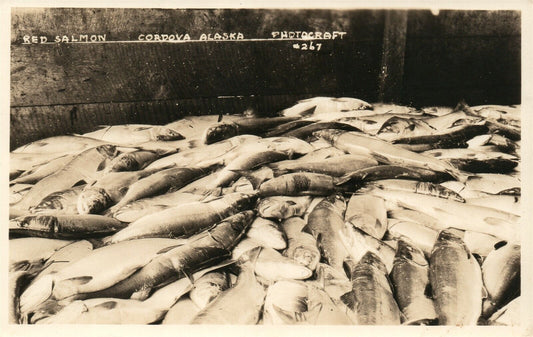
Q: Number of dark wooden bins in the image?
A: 1